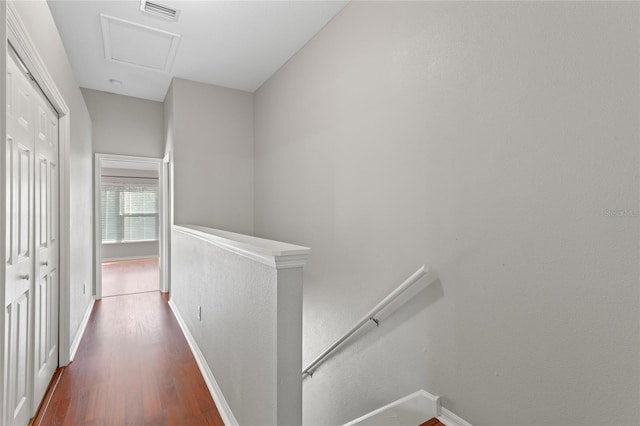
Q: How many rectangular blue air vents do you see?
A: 0